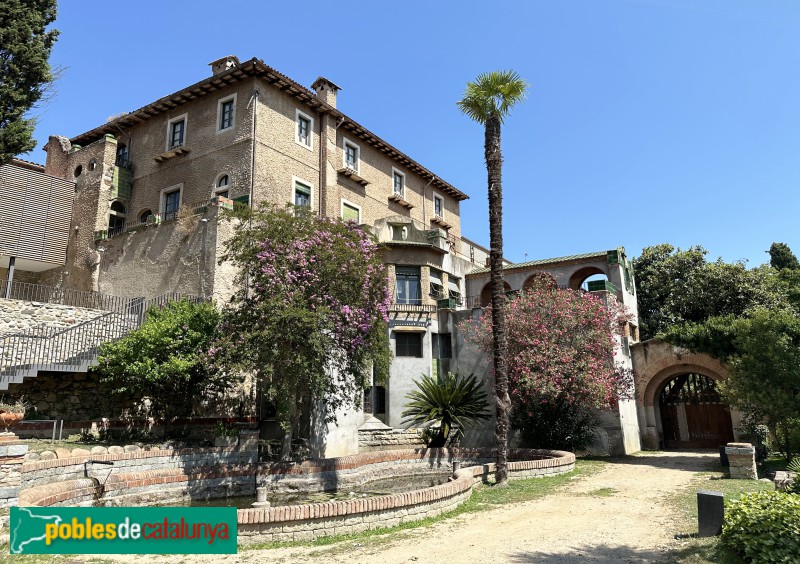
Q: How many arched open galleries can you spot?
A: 3